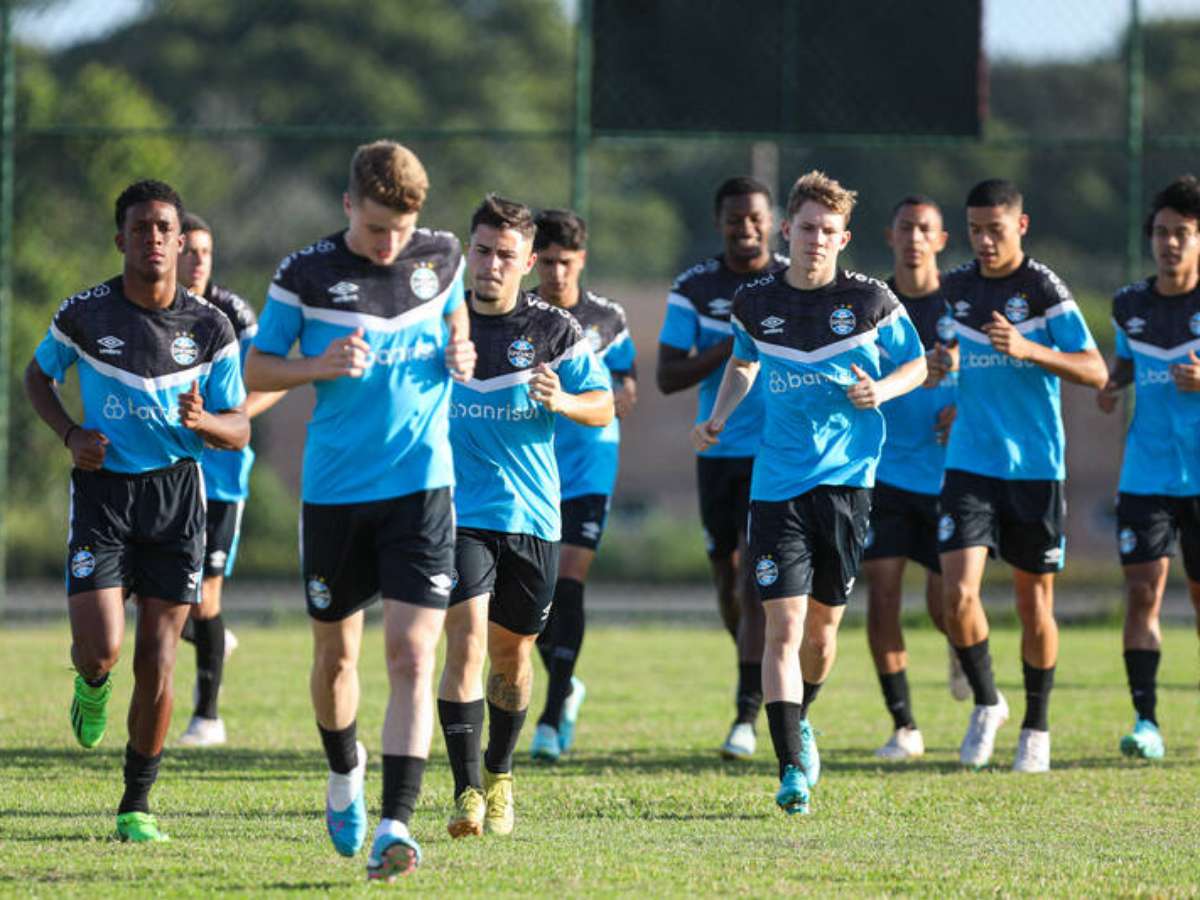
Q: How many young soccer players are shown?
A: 10